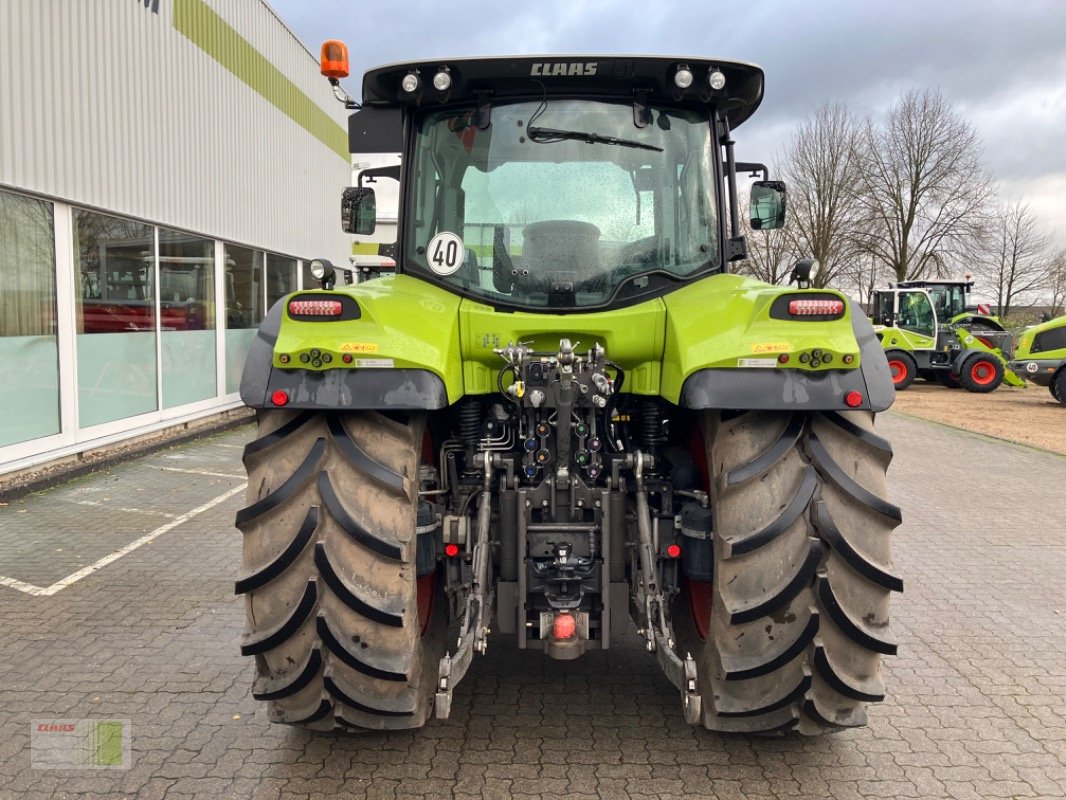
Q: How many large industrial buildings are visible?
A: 1